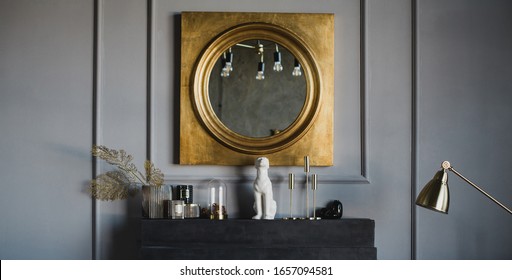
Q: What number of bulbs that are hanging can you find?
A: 5